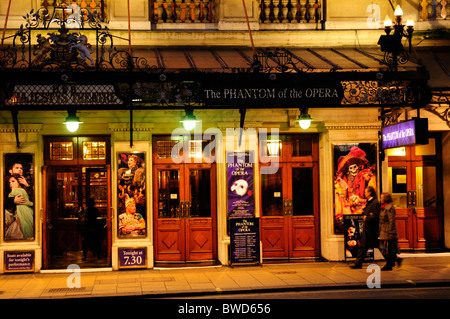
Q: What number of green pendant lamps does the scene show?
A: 3